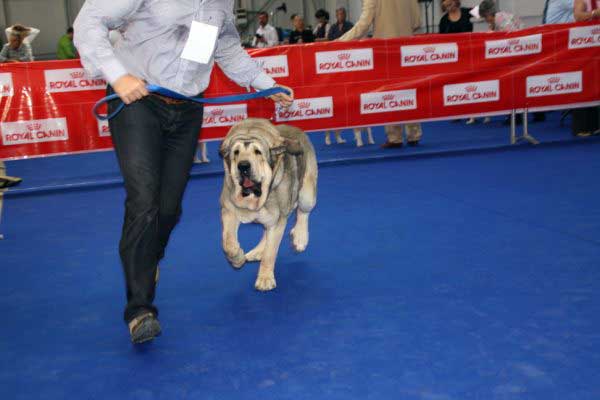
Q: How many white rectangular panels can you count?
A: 14